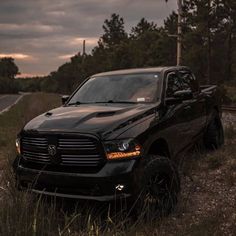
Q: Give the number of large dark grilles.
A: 1